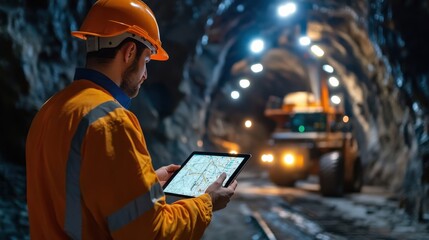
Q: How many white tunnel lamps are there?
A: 10